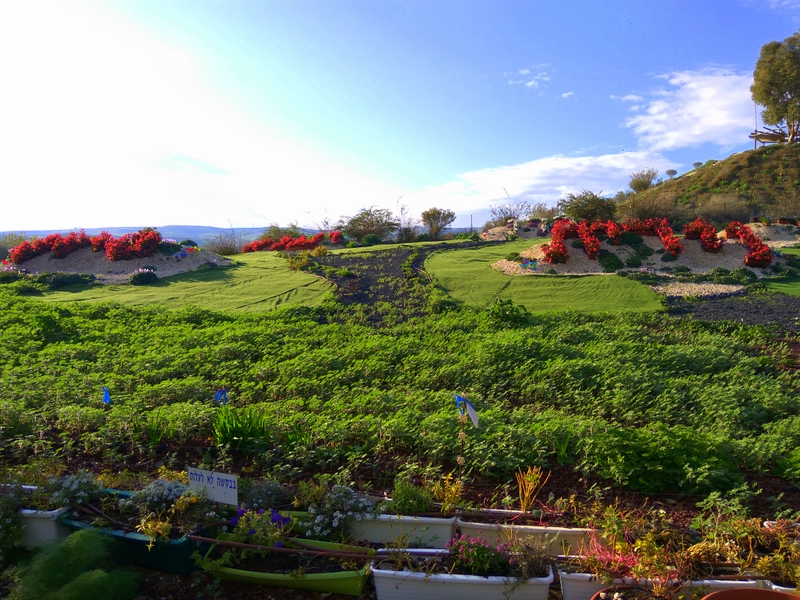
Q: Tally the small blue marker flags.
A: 3